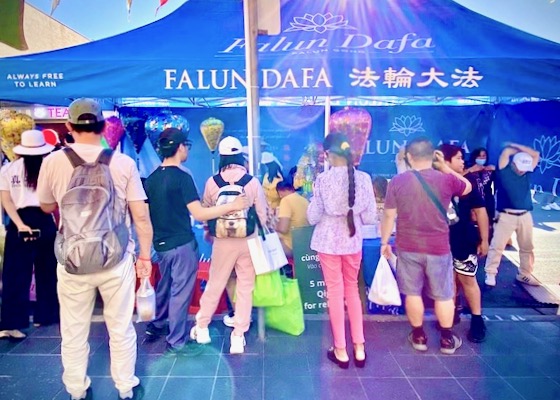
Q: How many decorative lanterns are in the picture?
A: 6